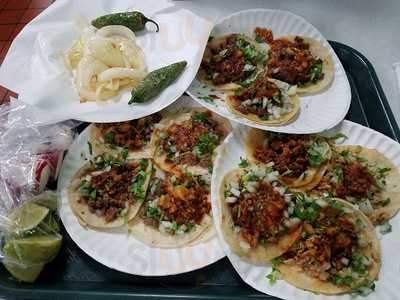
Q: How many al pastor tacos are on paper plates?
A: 11